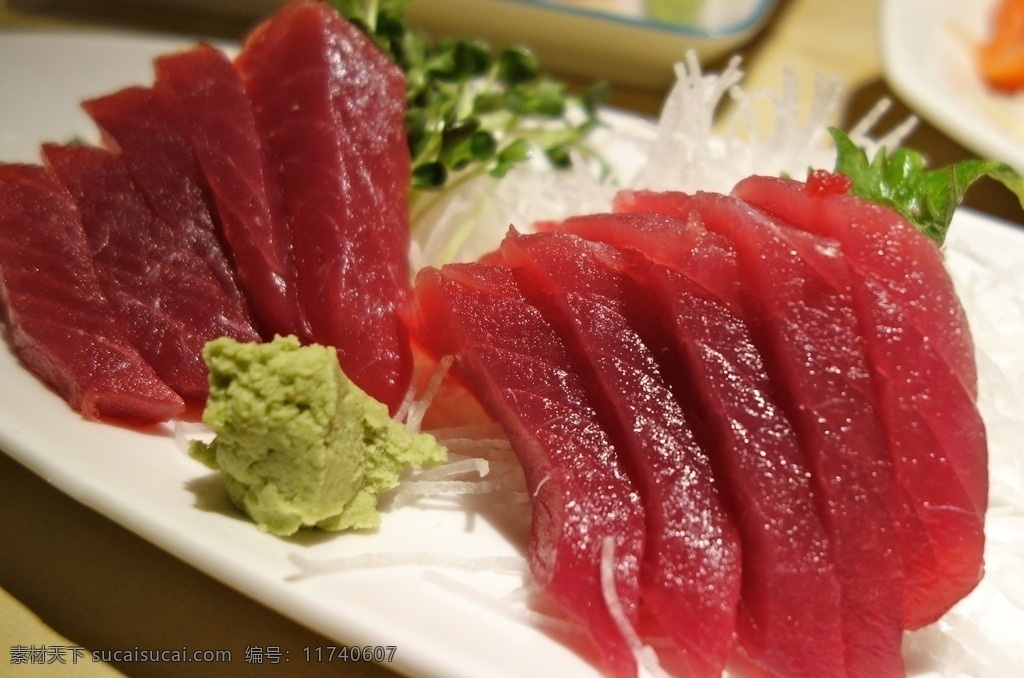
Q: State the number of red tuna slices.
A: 10